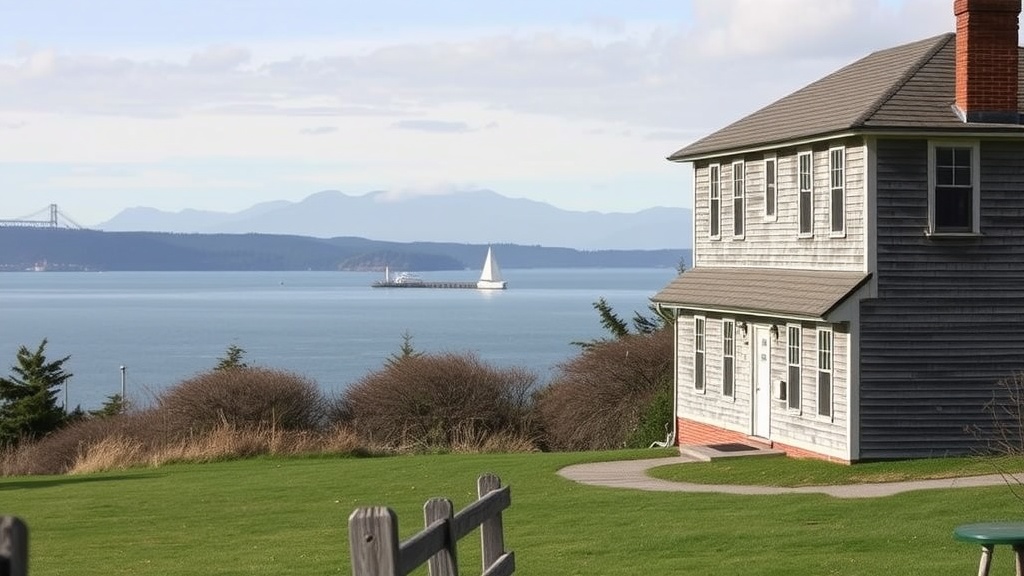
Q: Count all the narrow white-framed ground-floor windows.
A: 4